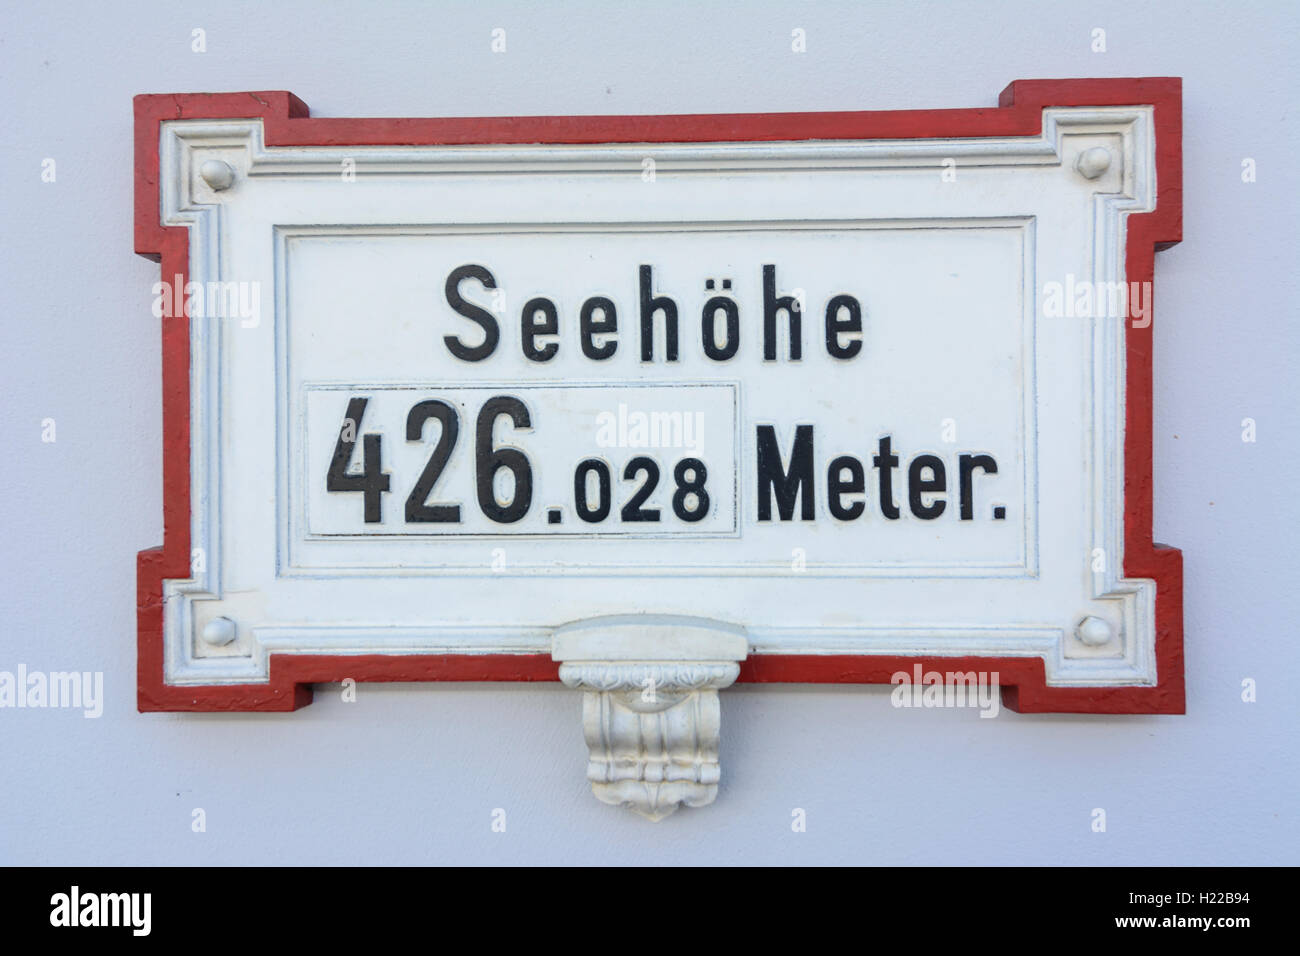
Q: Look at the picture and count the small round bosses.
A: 4